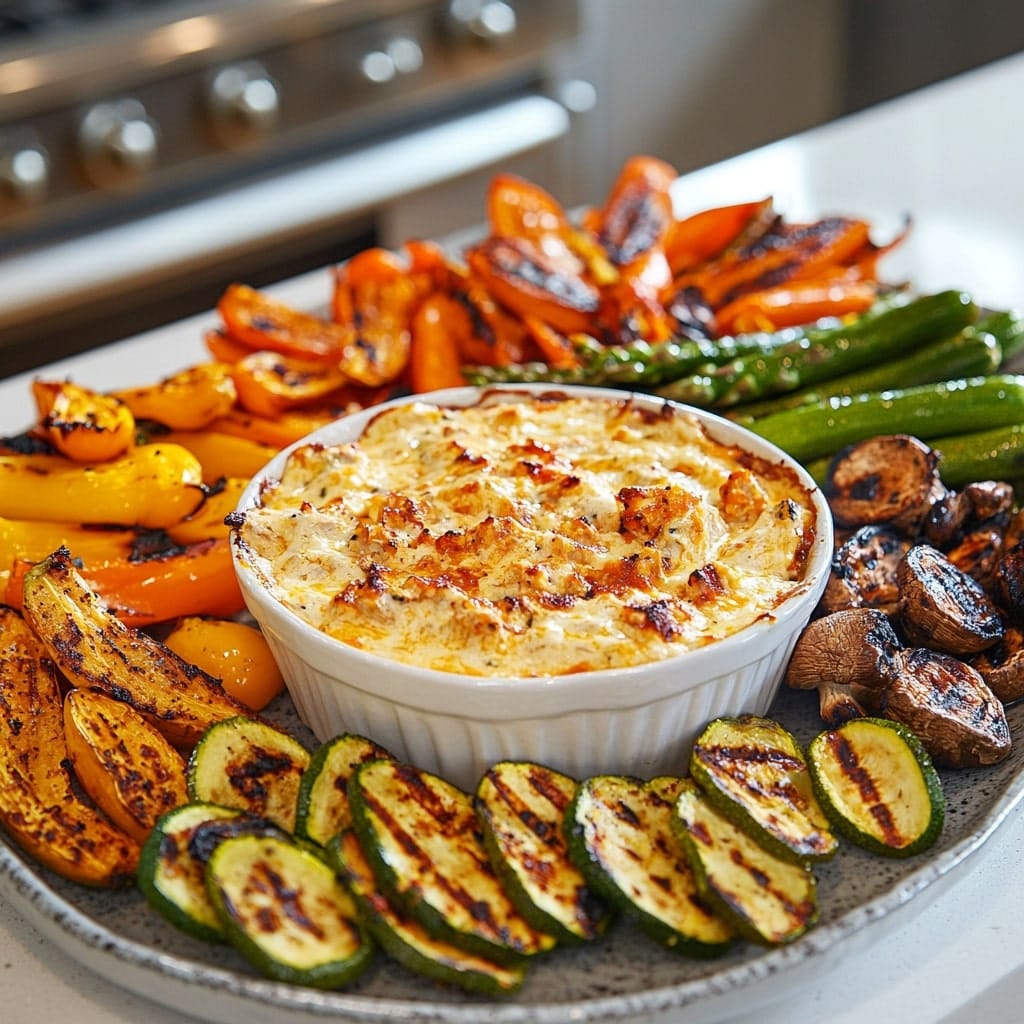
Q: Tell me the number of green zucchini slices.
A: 11